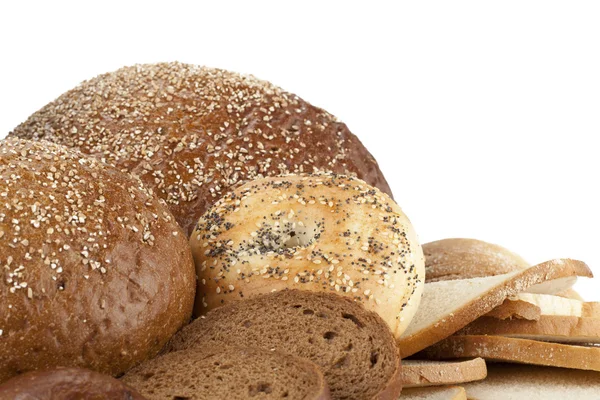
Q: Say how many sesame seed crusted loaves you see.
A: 2